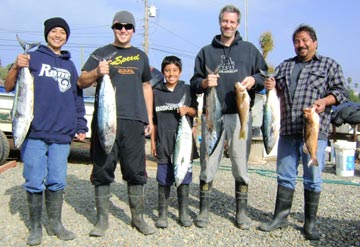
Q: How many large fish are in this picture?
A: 5